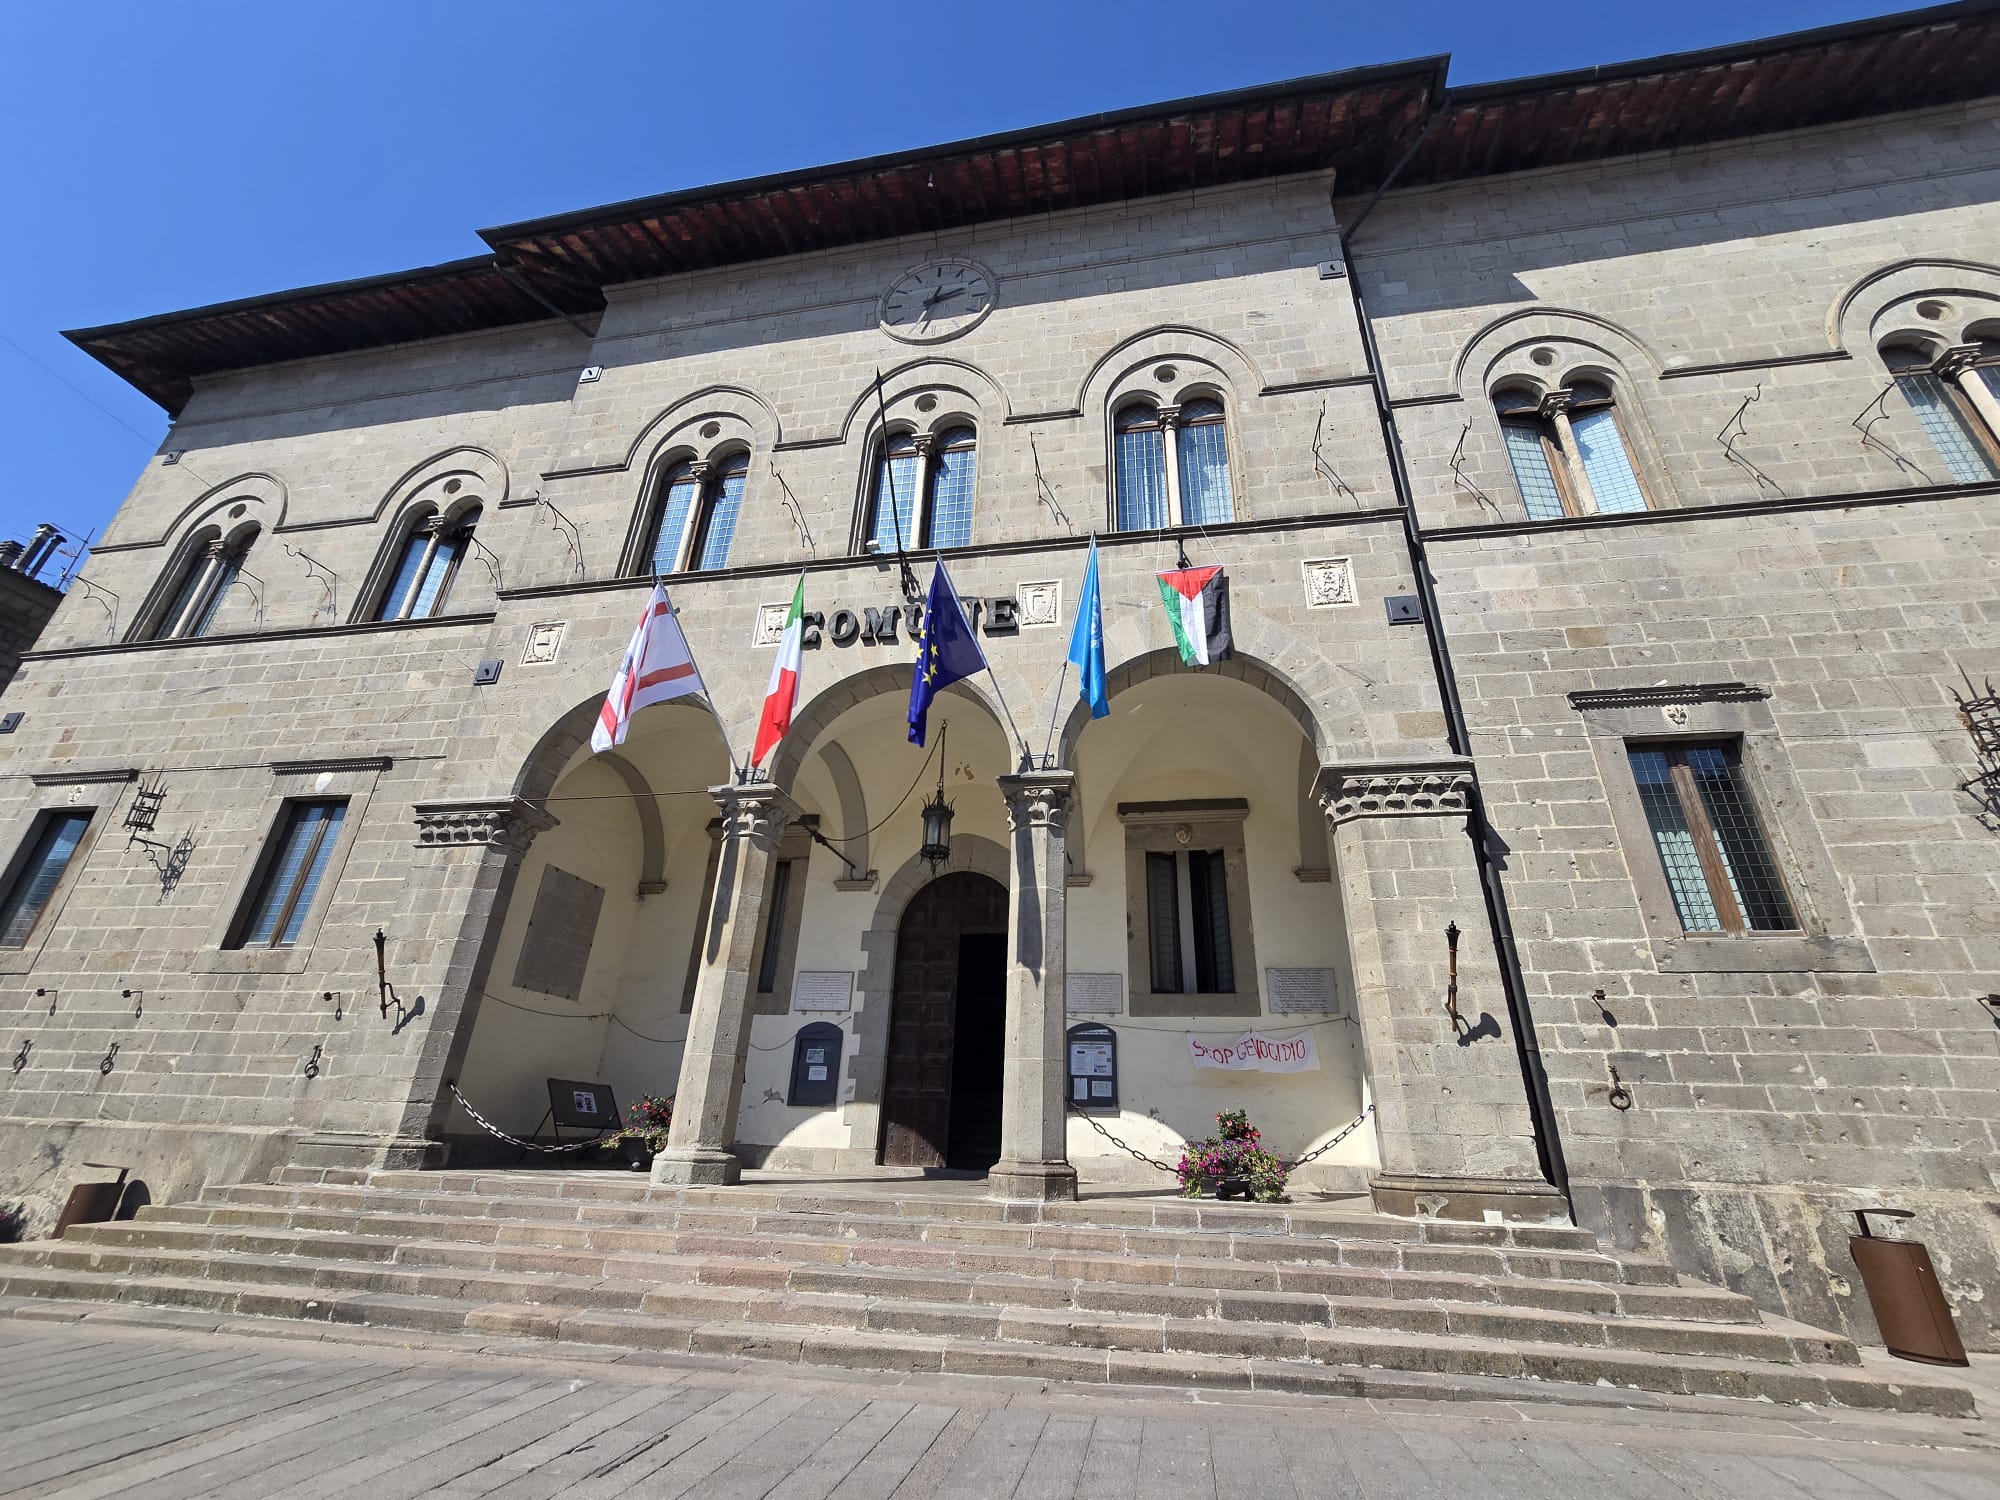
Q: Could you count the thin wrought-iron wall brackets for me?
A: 11